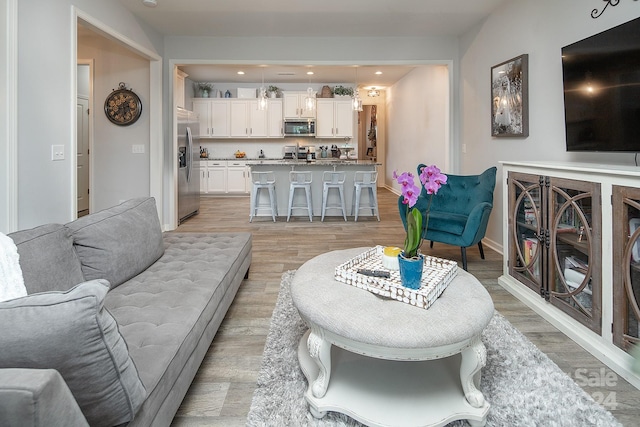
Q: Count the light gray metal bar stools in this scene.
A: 4